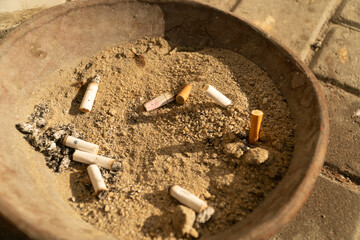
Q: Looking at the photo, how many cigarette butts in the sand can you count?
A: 9